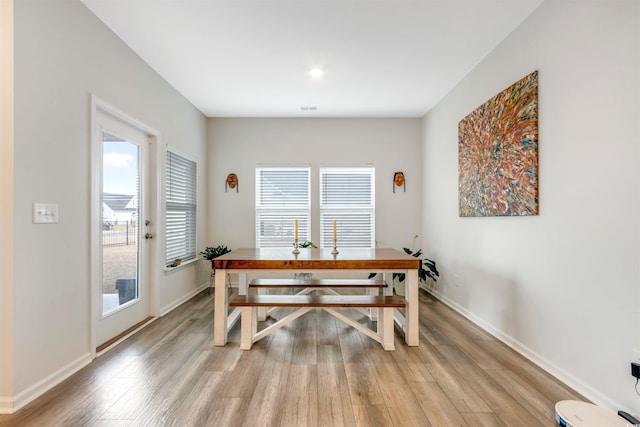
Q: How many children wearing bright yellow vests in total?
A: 0